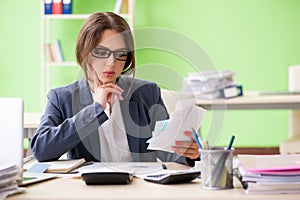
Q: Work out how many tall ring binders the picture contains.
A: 3